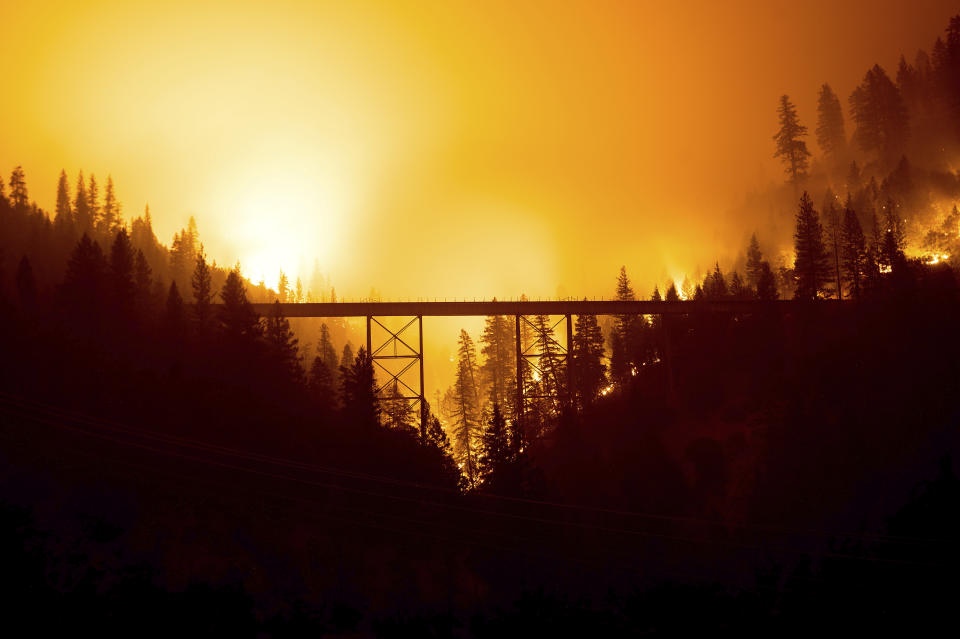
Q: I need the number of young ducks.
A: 0